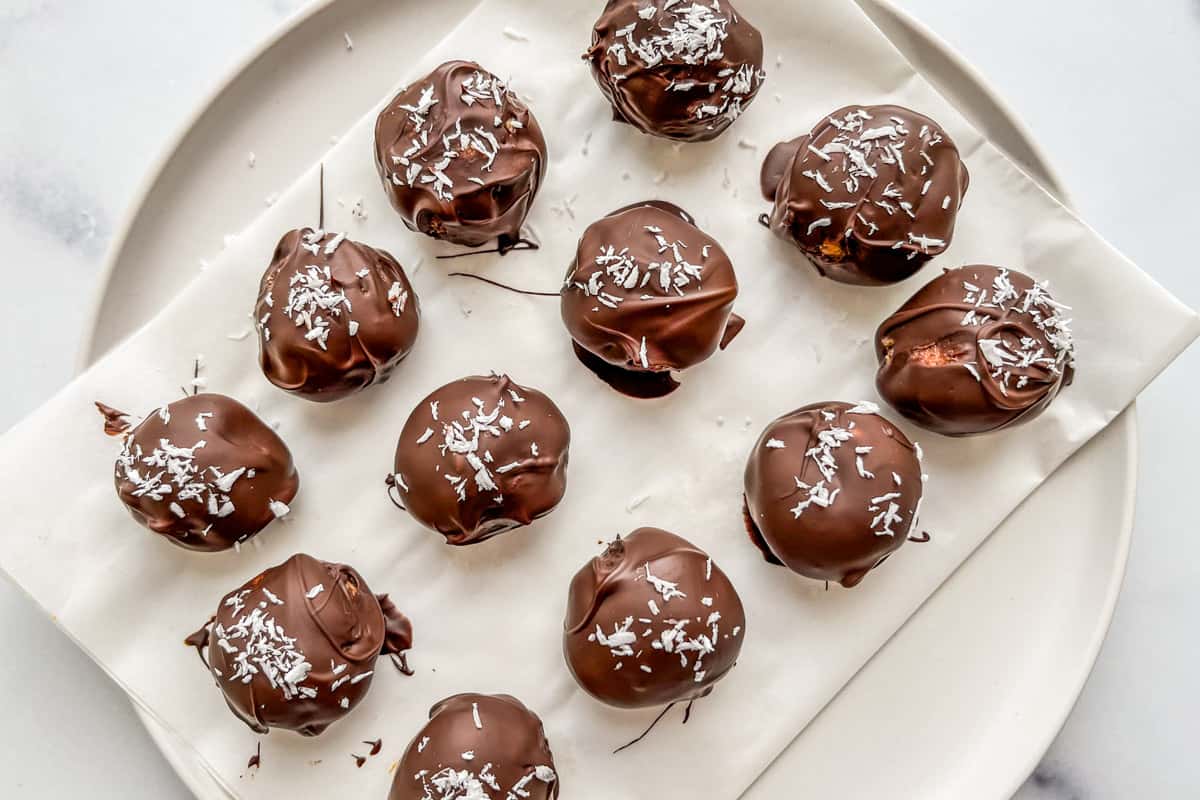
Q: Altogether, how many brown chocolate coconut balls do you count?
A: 12